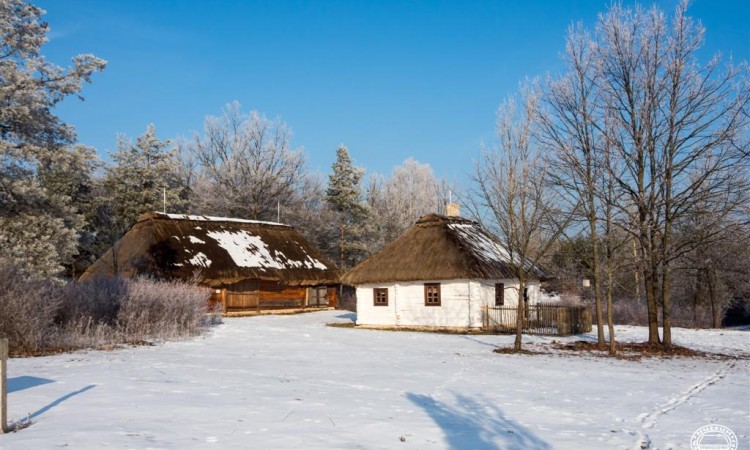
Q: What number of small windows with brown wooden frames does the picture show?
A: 3